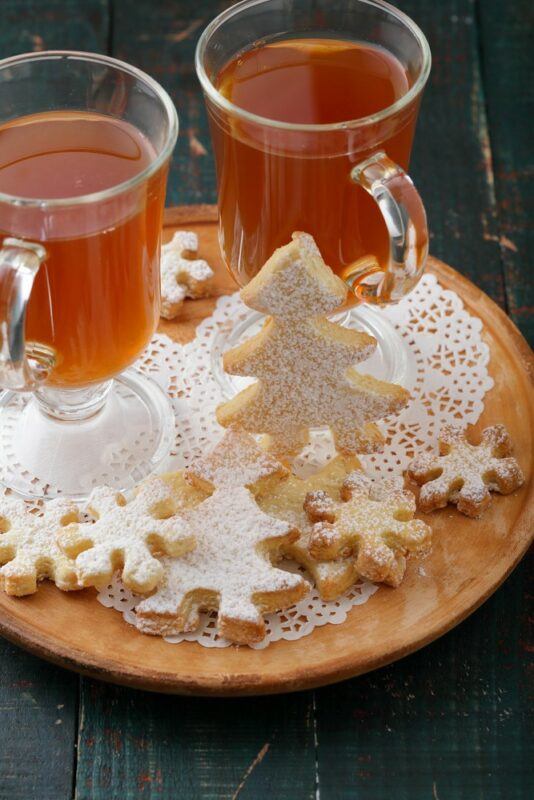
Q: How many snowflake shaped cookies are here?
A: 5